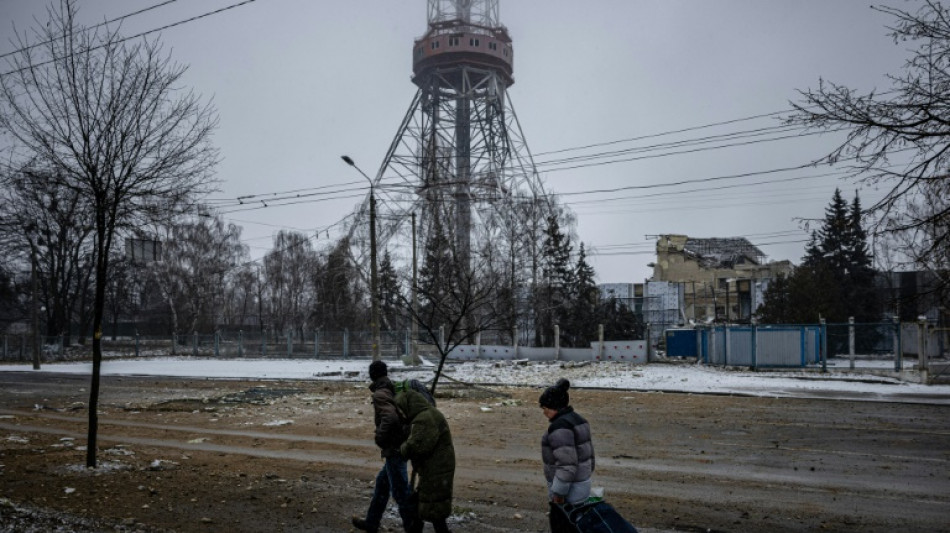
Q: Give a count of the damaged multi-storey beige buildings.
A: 1